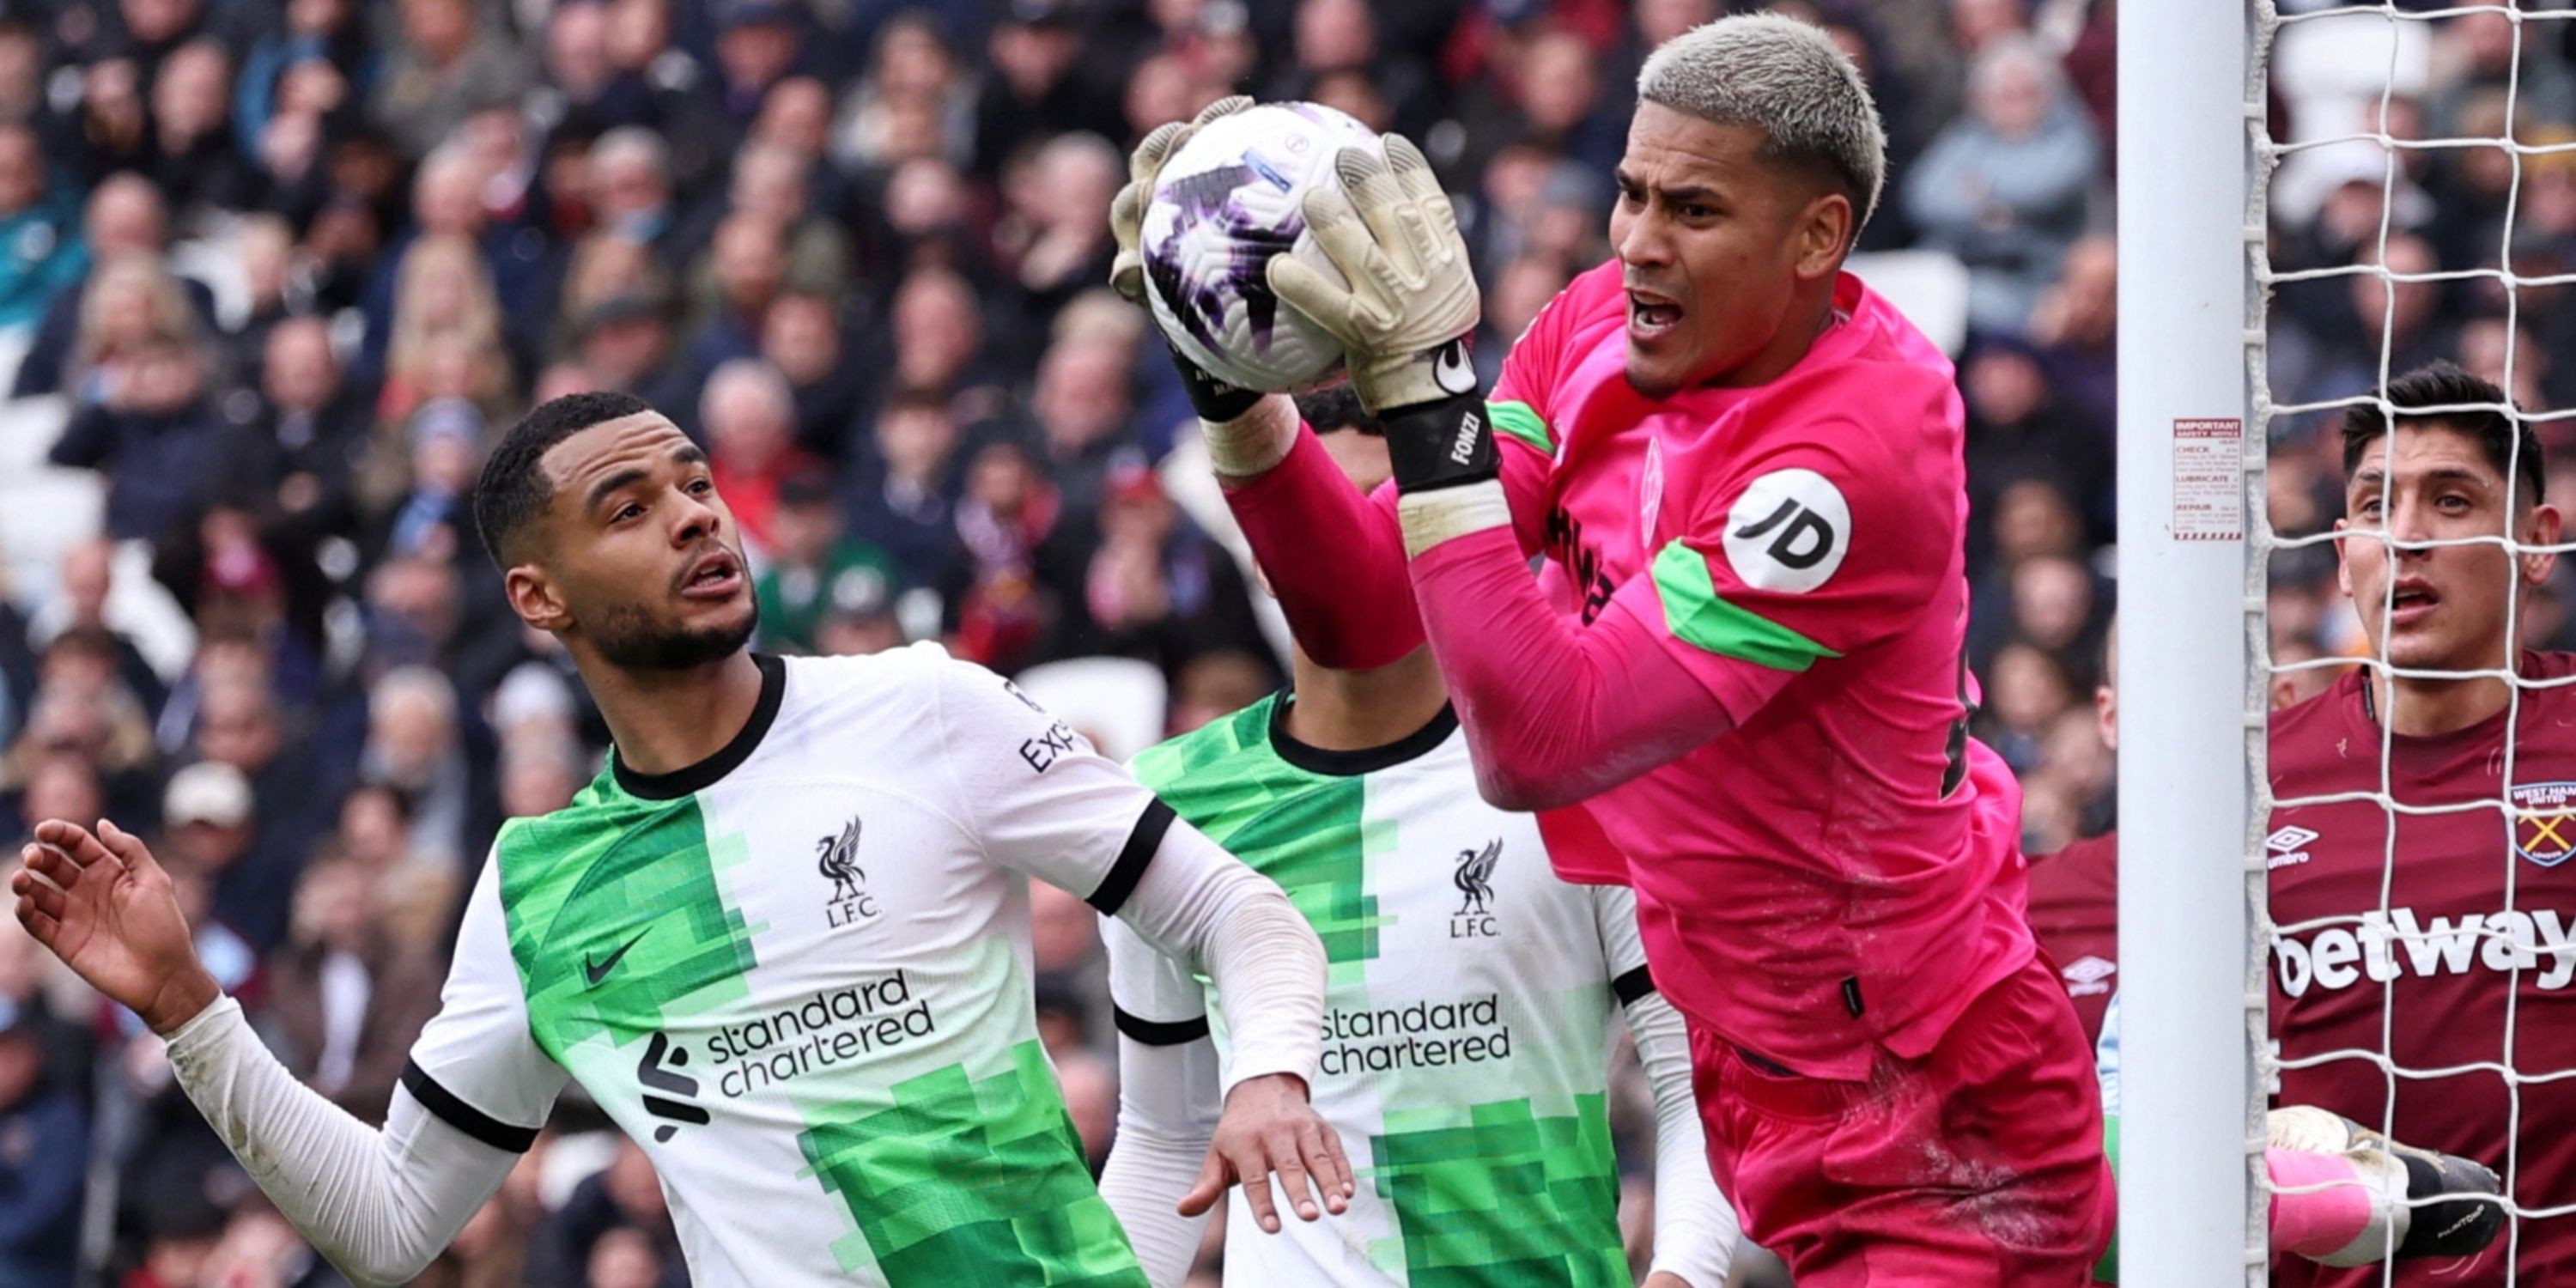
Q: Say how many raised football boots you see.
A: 1